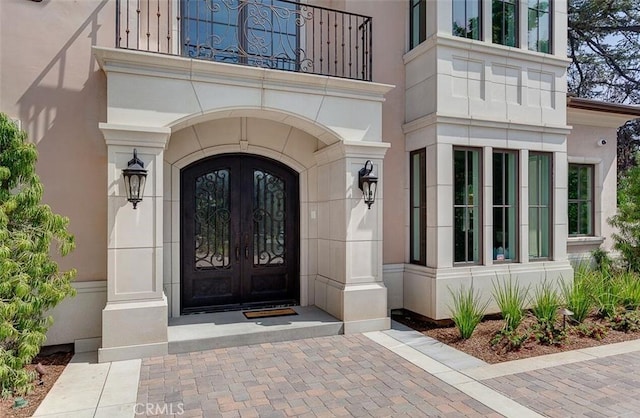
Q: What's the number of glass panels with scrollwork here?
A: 2